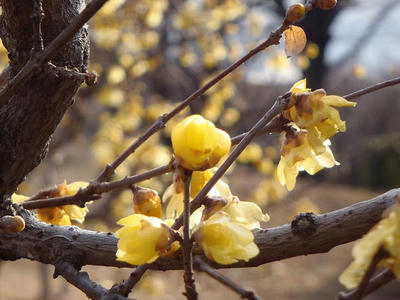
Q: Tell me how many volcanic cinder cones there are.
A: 0